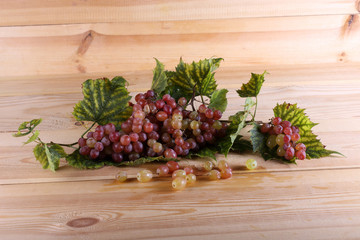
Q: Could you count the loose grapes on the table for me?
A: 13